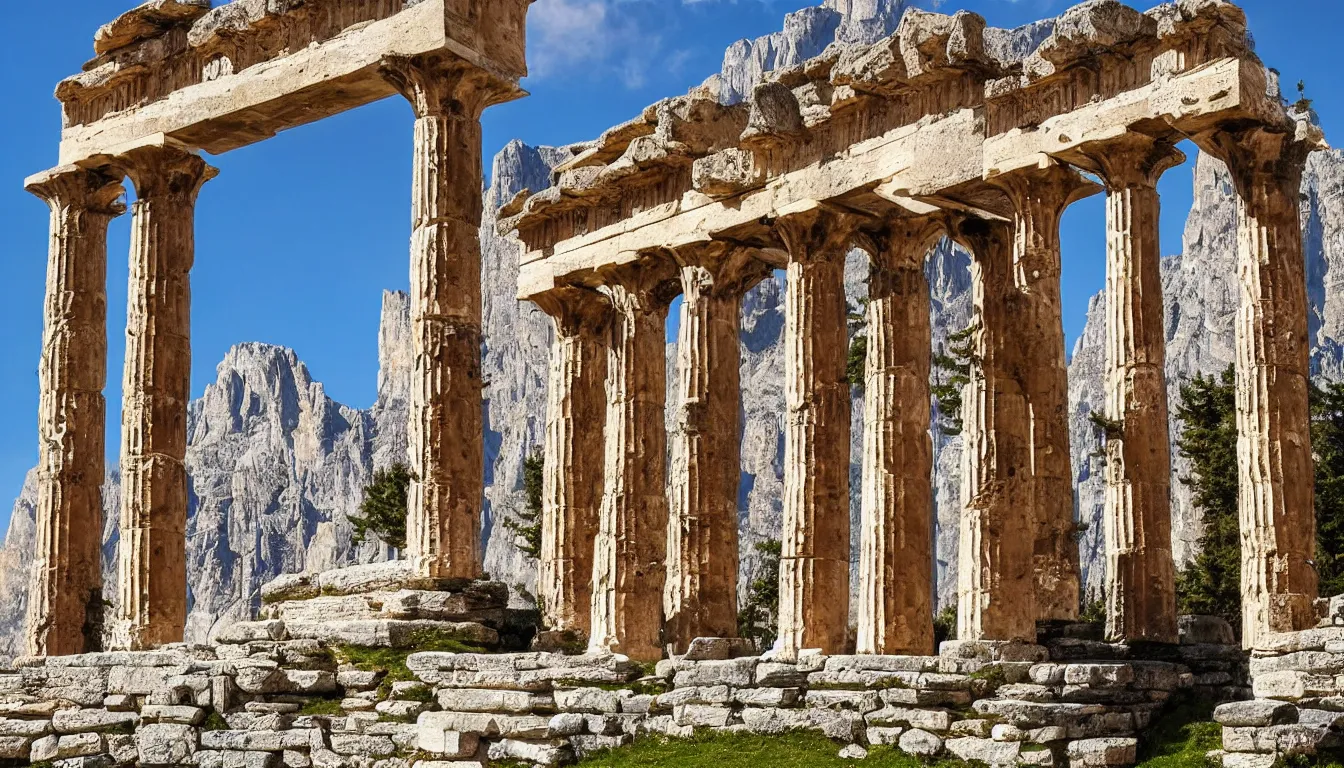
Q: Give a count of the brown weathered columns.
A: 12